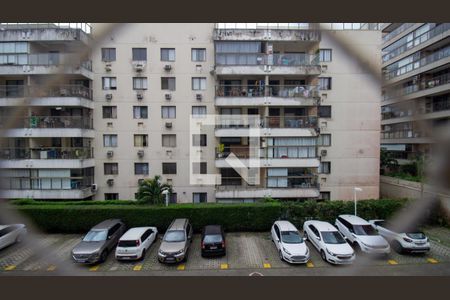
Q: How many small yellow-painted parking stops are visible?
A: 10